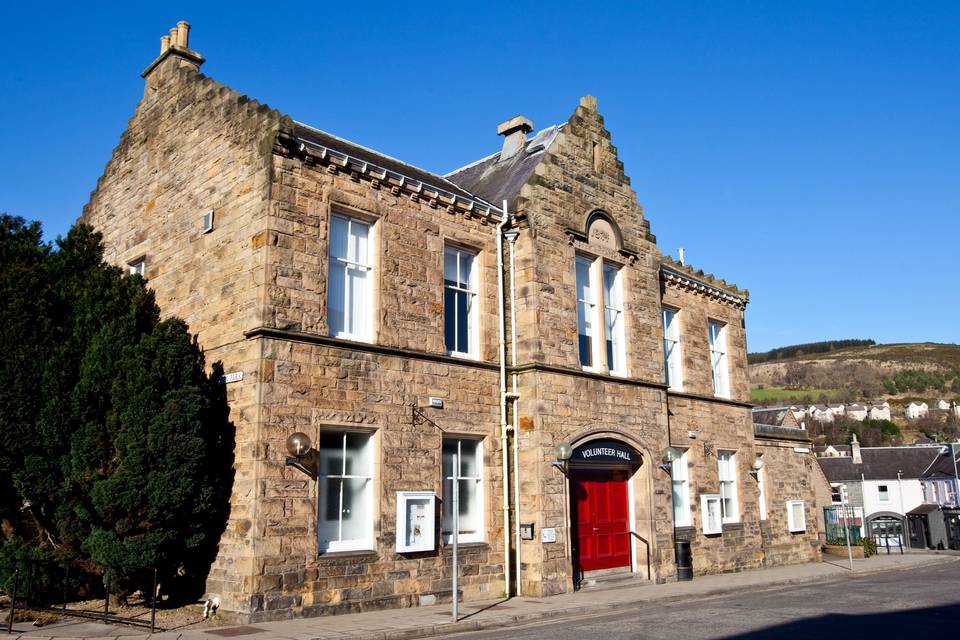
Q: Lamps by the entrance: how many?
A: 2